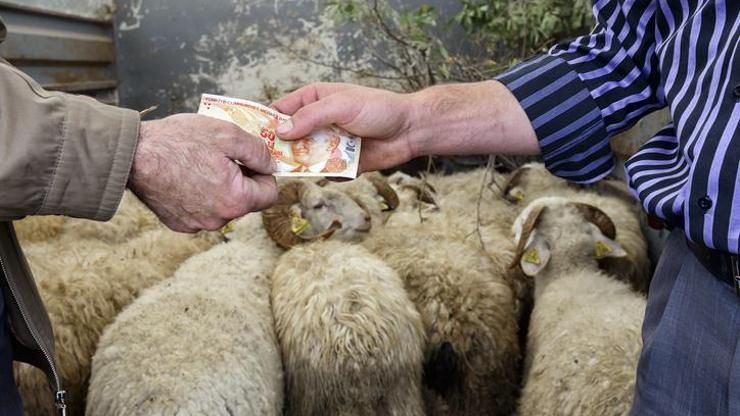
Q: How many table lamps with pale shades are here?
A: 0